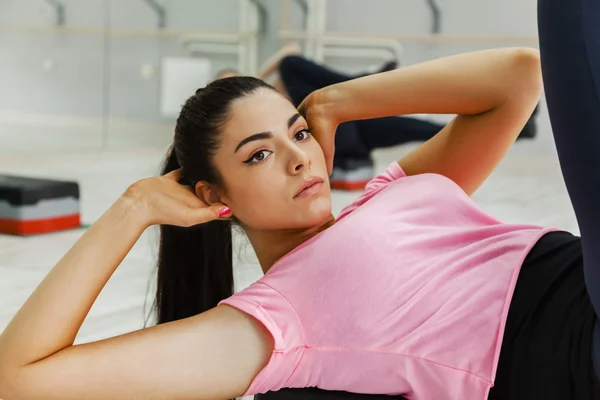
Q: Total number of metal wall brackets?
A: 5